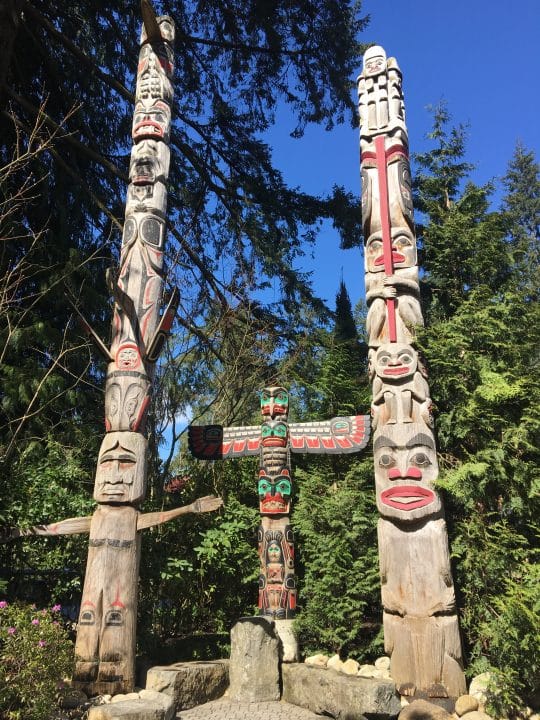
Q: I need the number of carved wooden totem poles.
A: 3